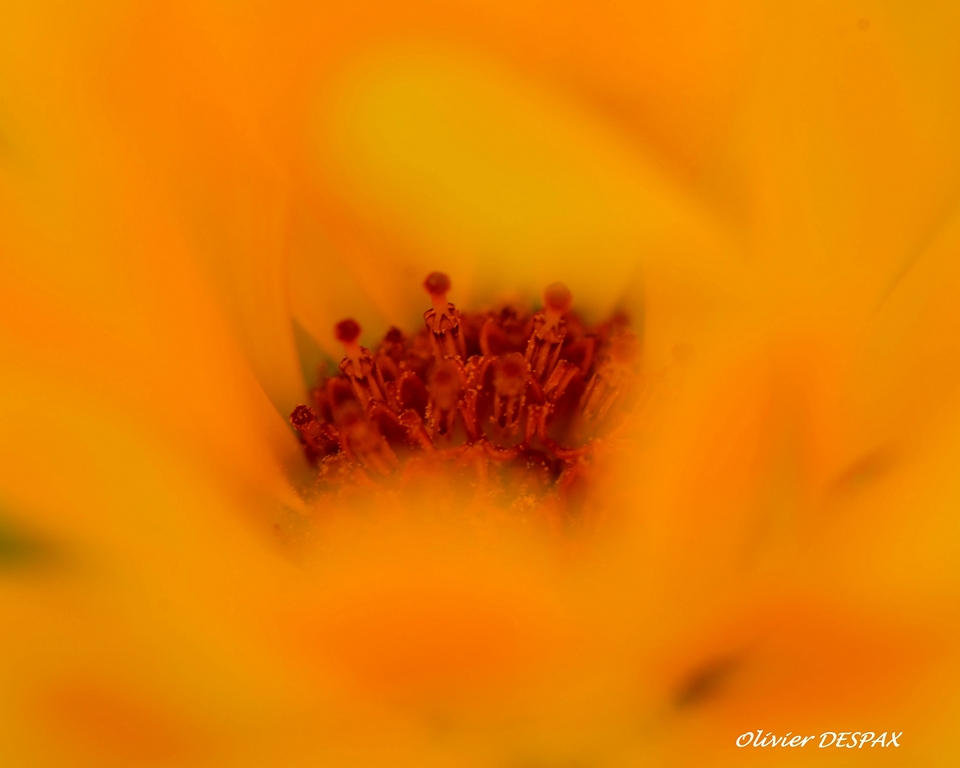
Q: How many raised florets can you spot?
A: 3